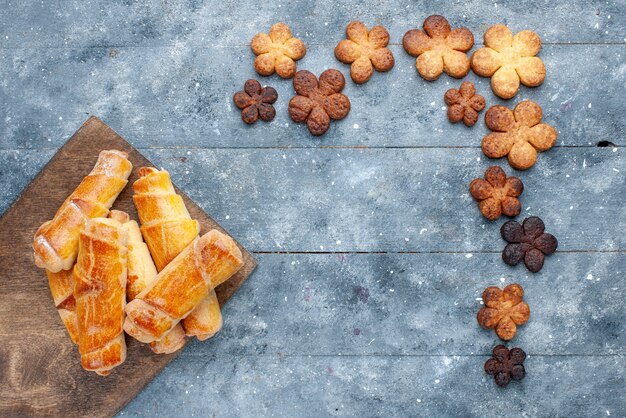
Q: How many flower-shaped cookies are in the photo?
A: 12